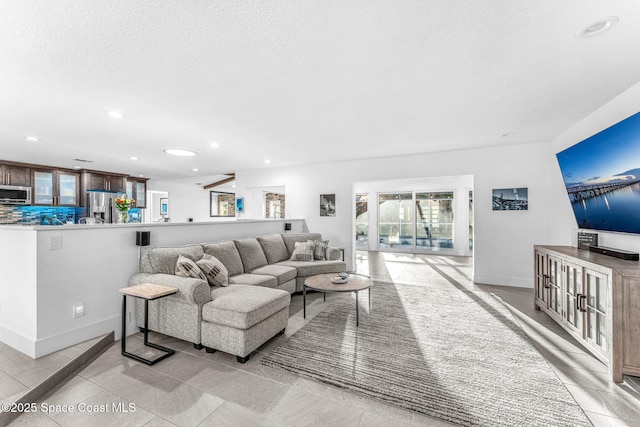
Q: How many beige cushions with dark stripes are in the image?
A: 4